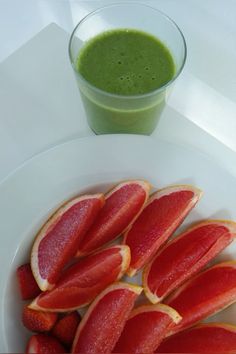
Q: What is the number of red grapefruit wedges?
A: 9